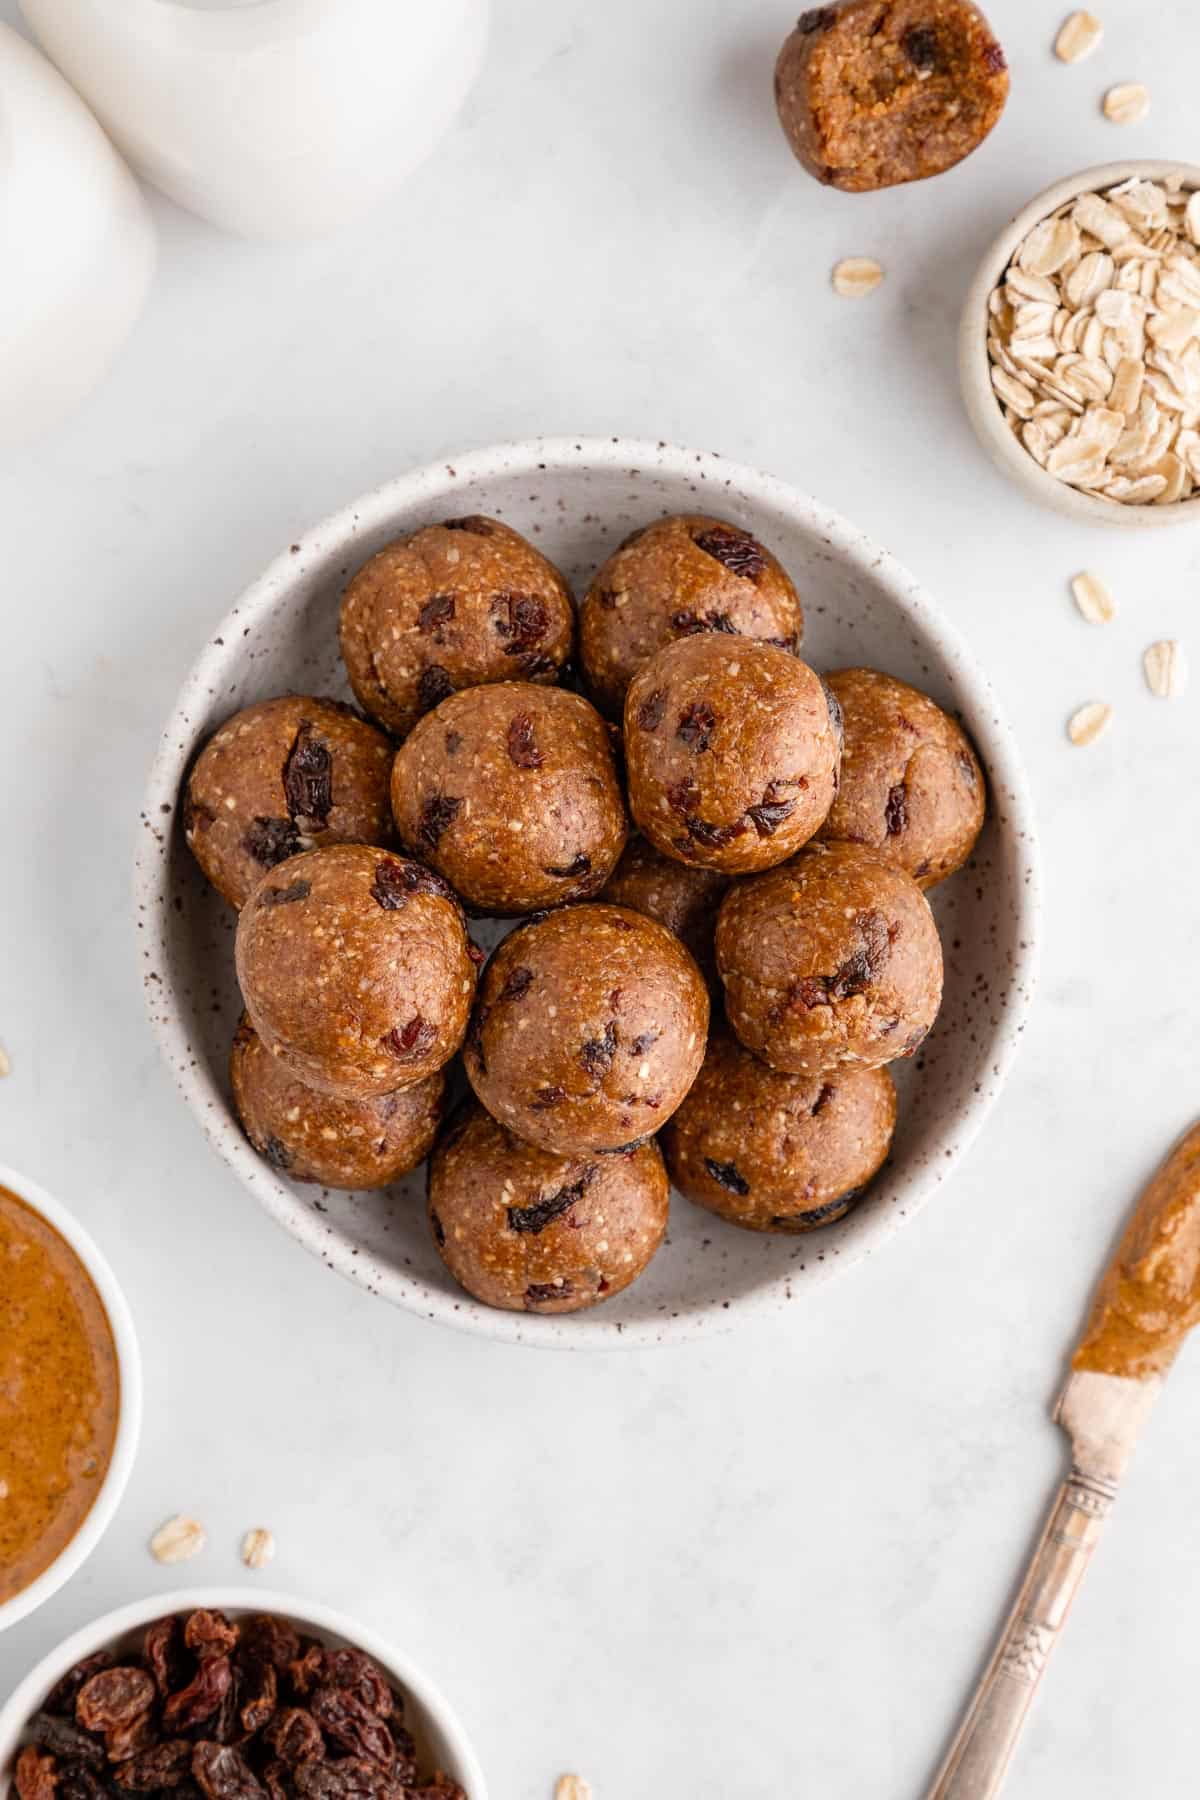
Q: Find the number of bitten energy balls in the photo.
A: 1